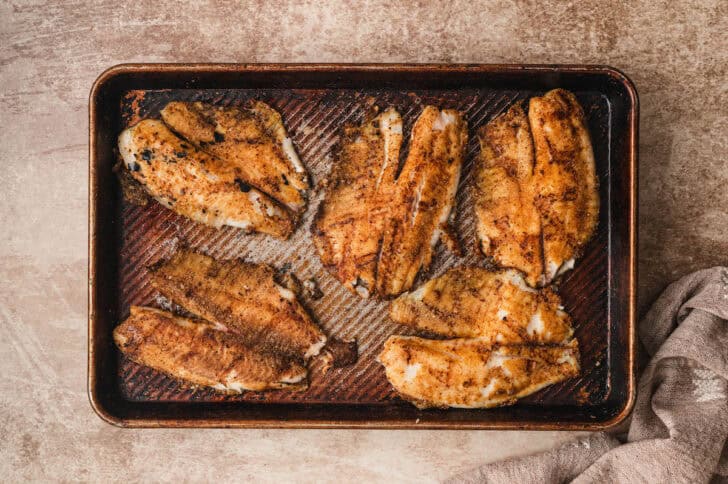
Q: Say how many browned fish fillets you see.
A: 5